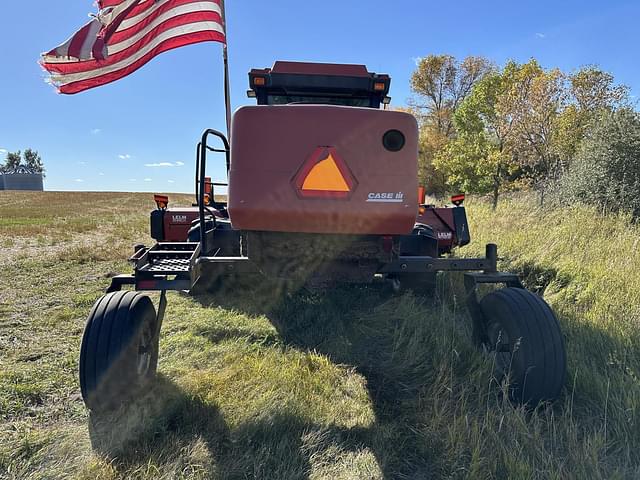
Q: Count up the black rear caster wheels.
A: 2